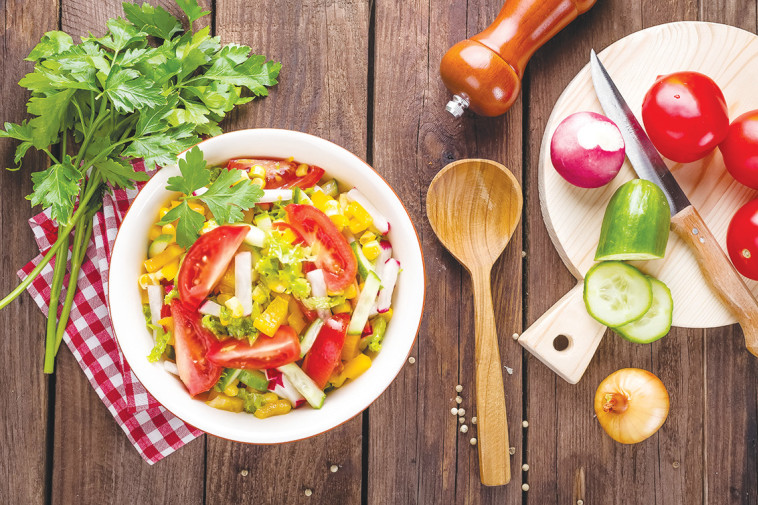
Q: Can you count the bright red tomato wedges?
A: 6